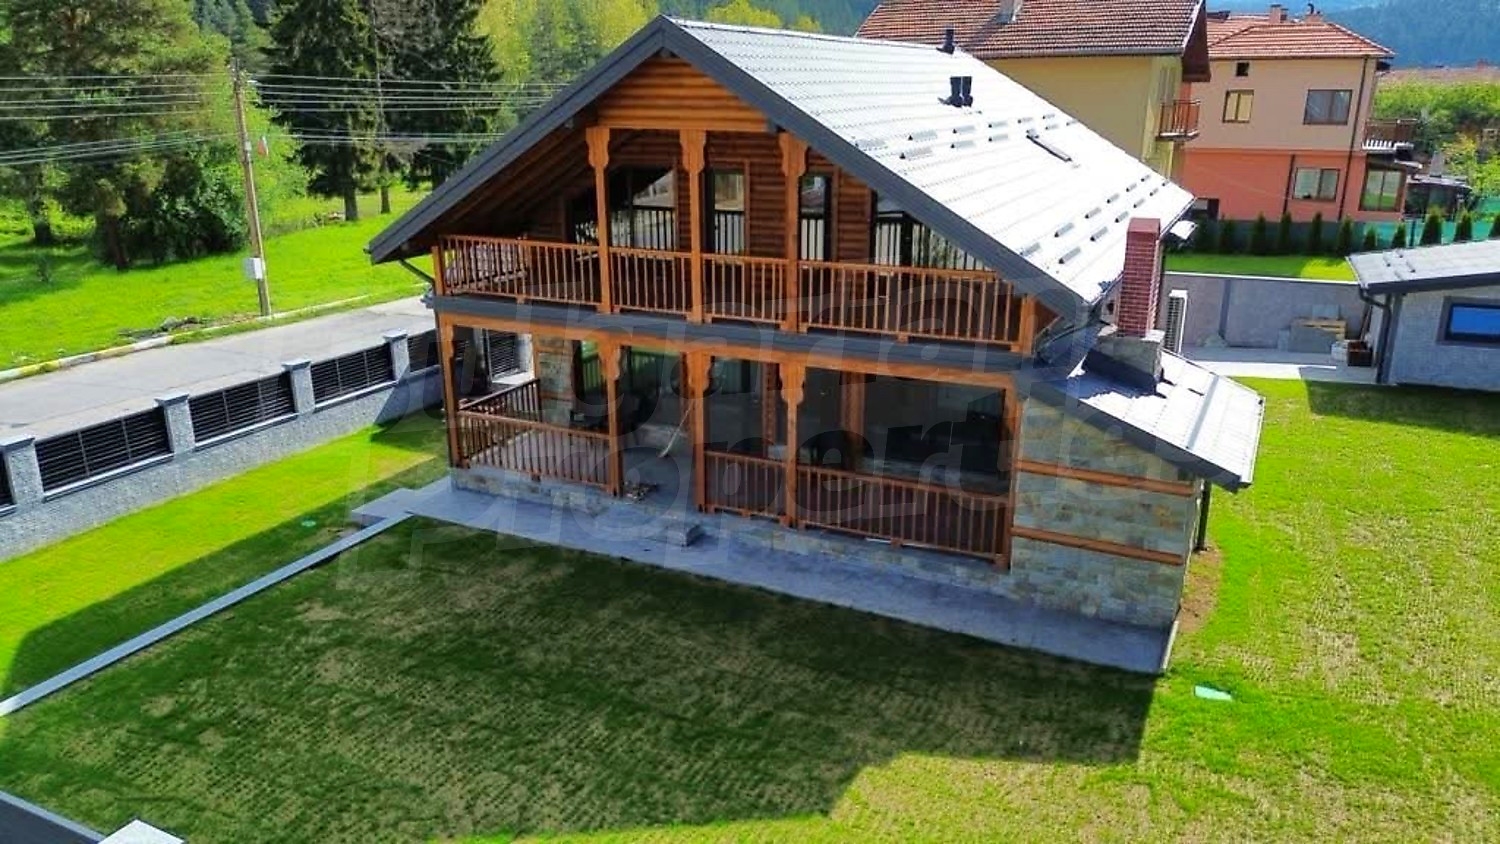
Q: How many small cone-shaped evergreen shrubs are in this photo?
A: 11